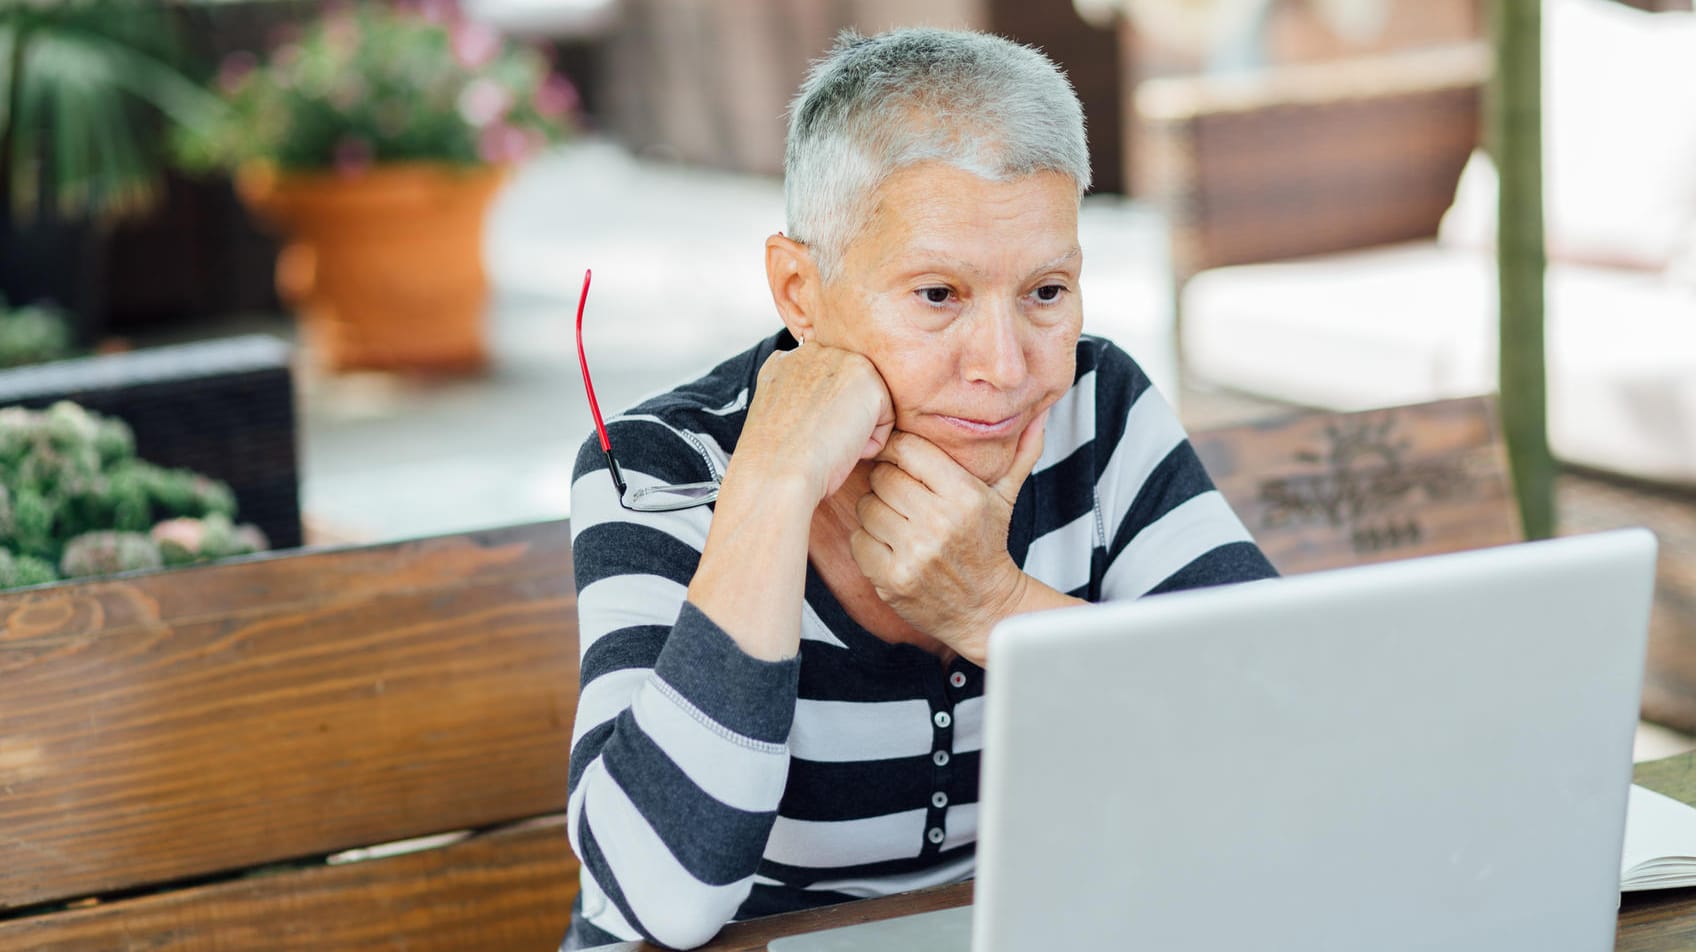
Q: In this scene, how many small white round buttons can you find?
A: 5